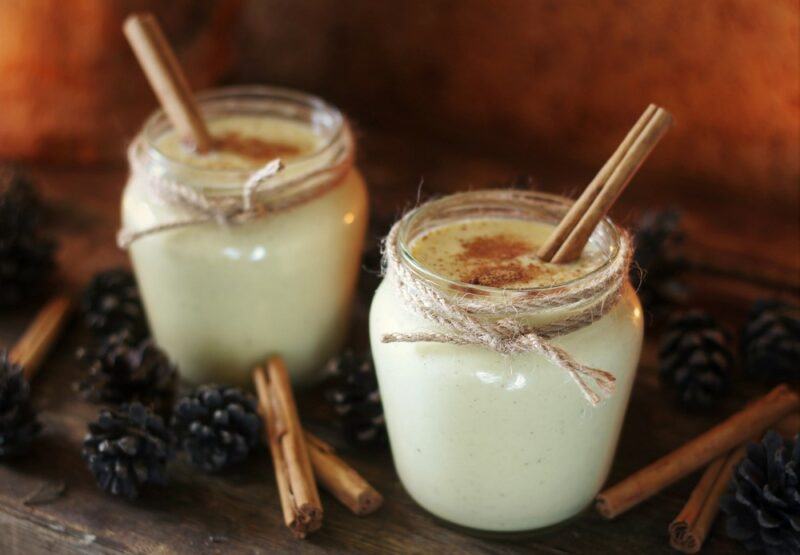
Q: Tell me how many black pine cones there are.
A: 11